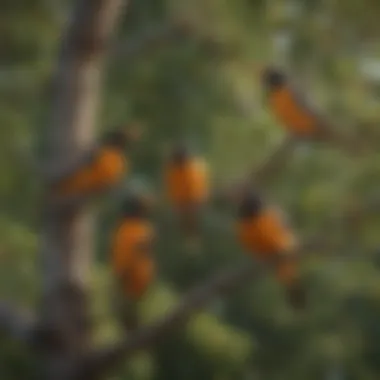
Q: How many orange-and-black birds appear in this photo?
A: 5